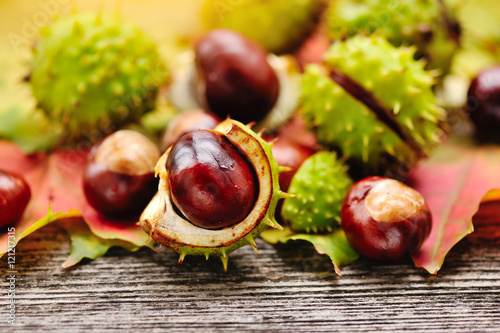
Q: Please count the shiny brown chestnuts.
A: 8